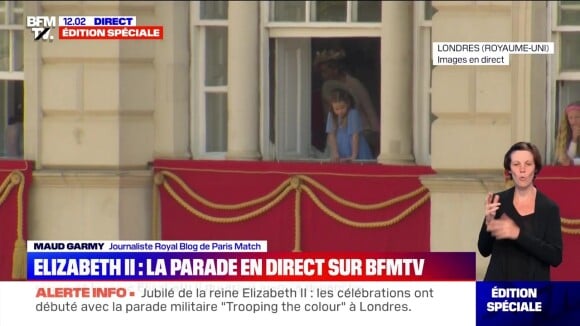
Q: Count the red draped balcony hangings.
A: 3